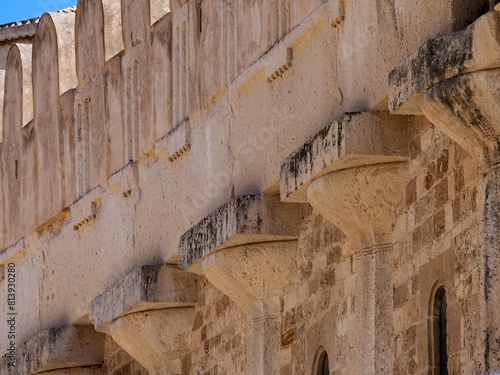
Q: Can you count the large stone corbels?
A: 5